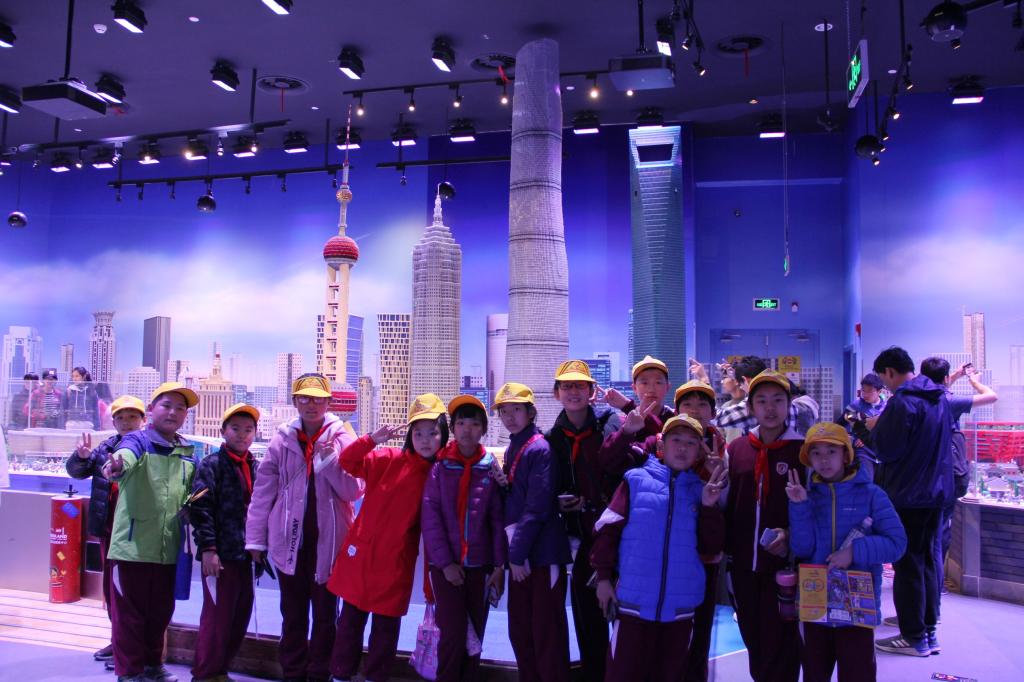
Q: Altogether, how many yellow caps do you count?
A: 13